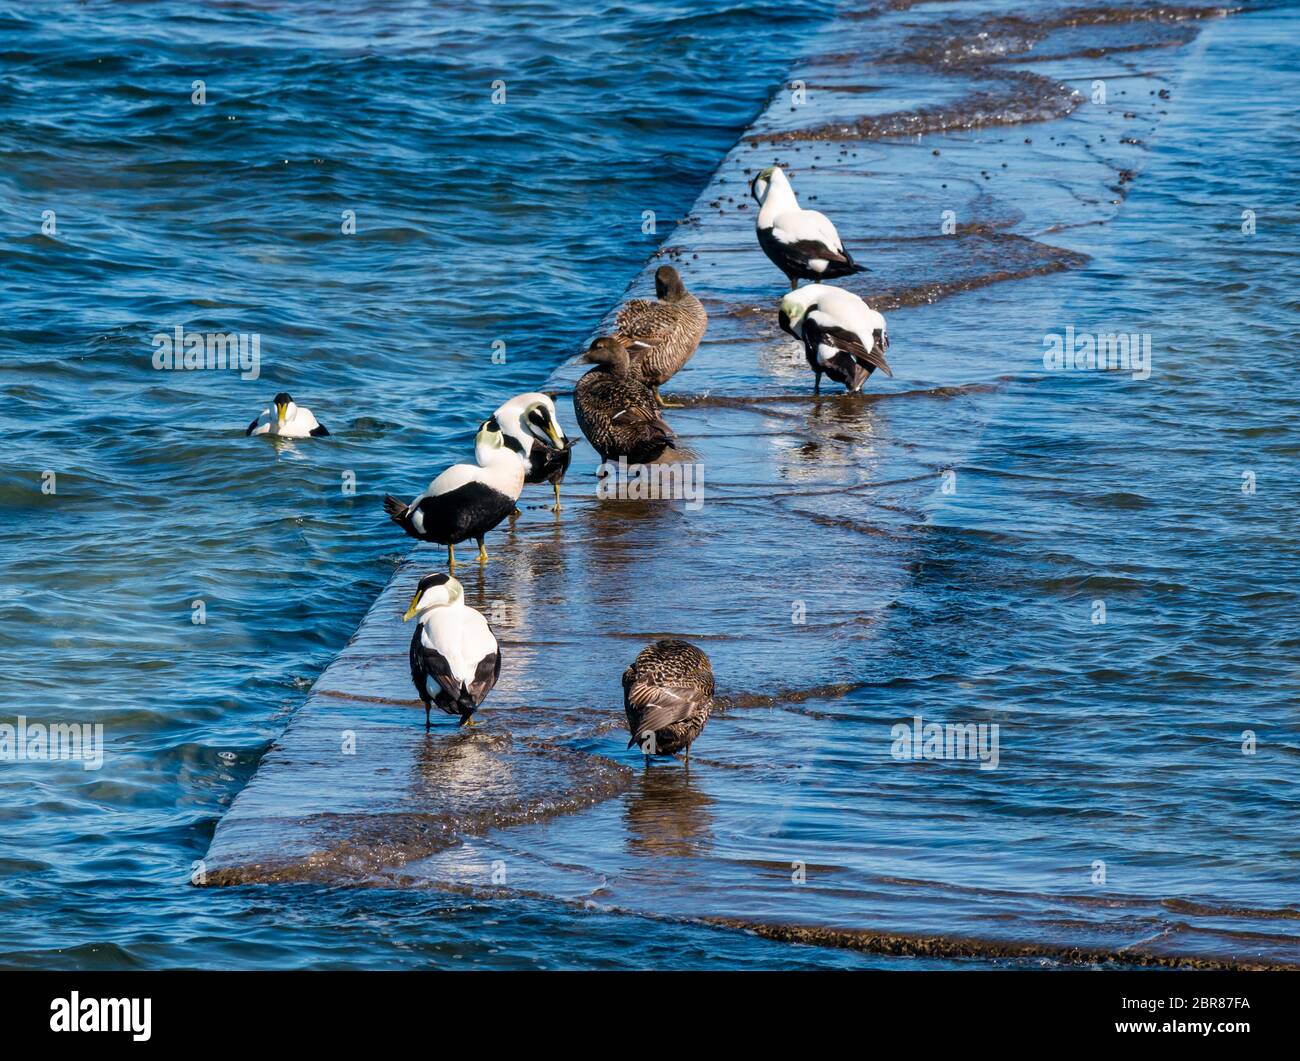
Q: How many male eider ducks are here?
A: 6